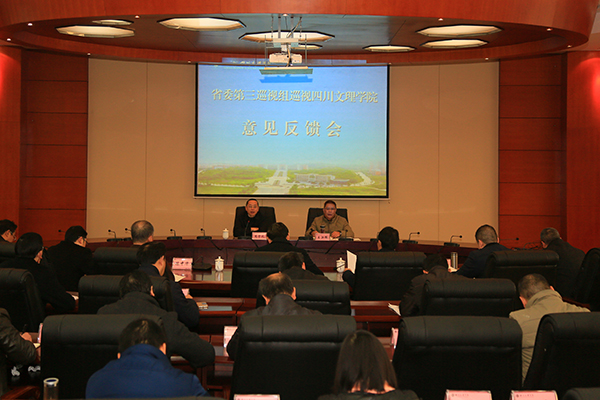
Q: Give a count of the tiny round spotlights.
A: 11